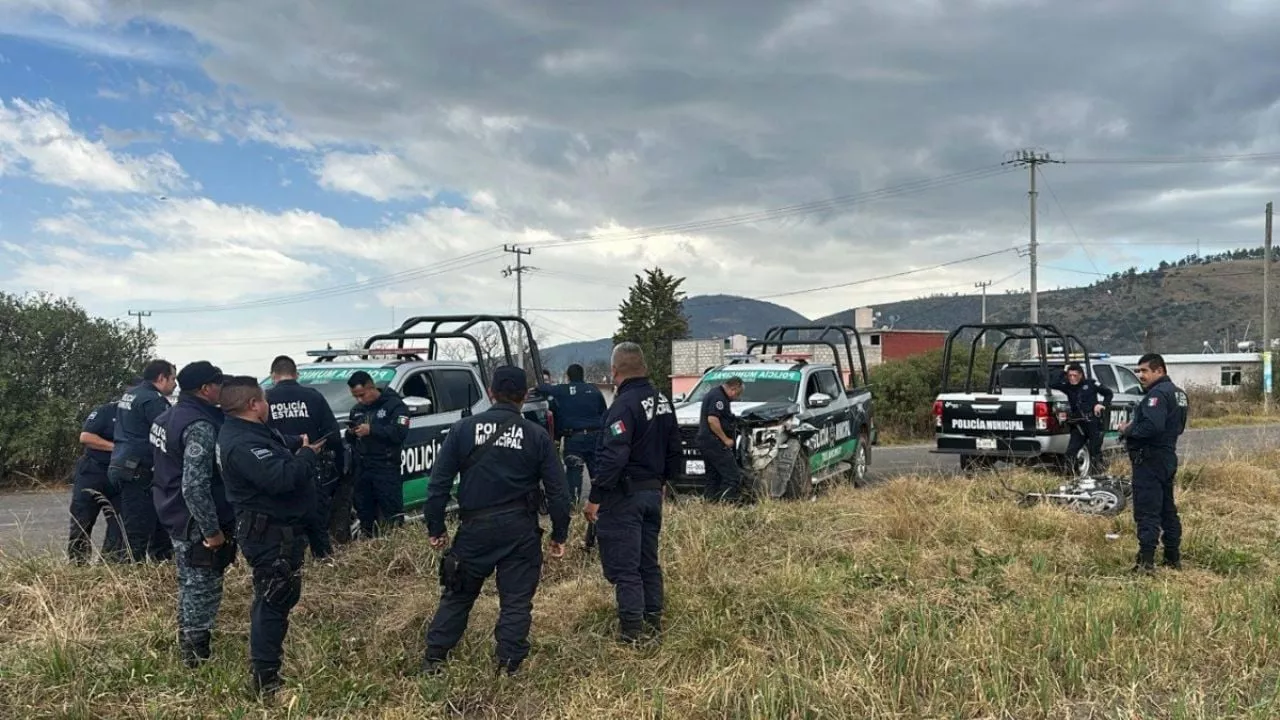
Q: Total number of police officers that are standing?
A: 12